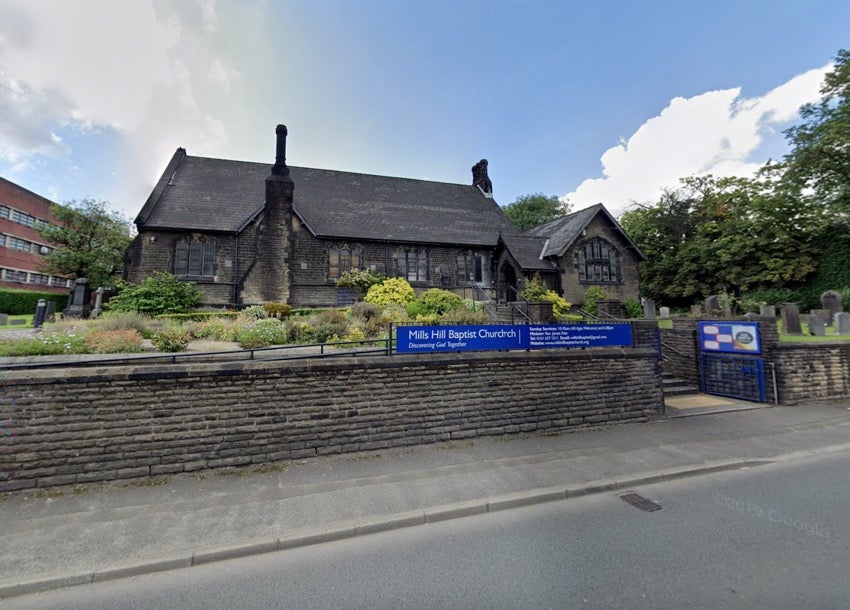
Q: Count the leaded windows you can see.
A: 5